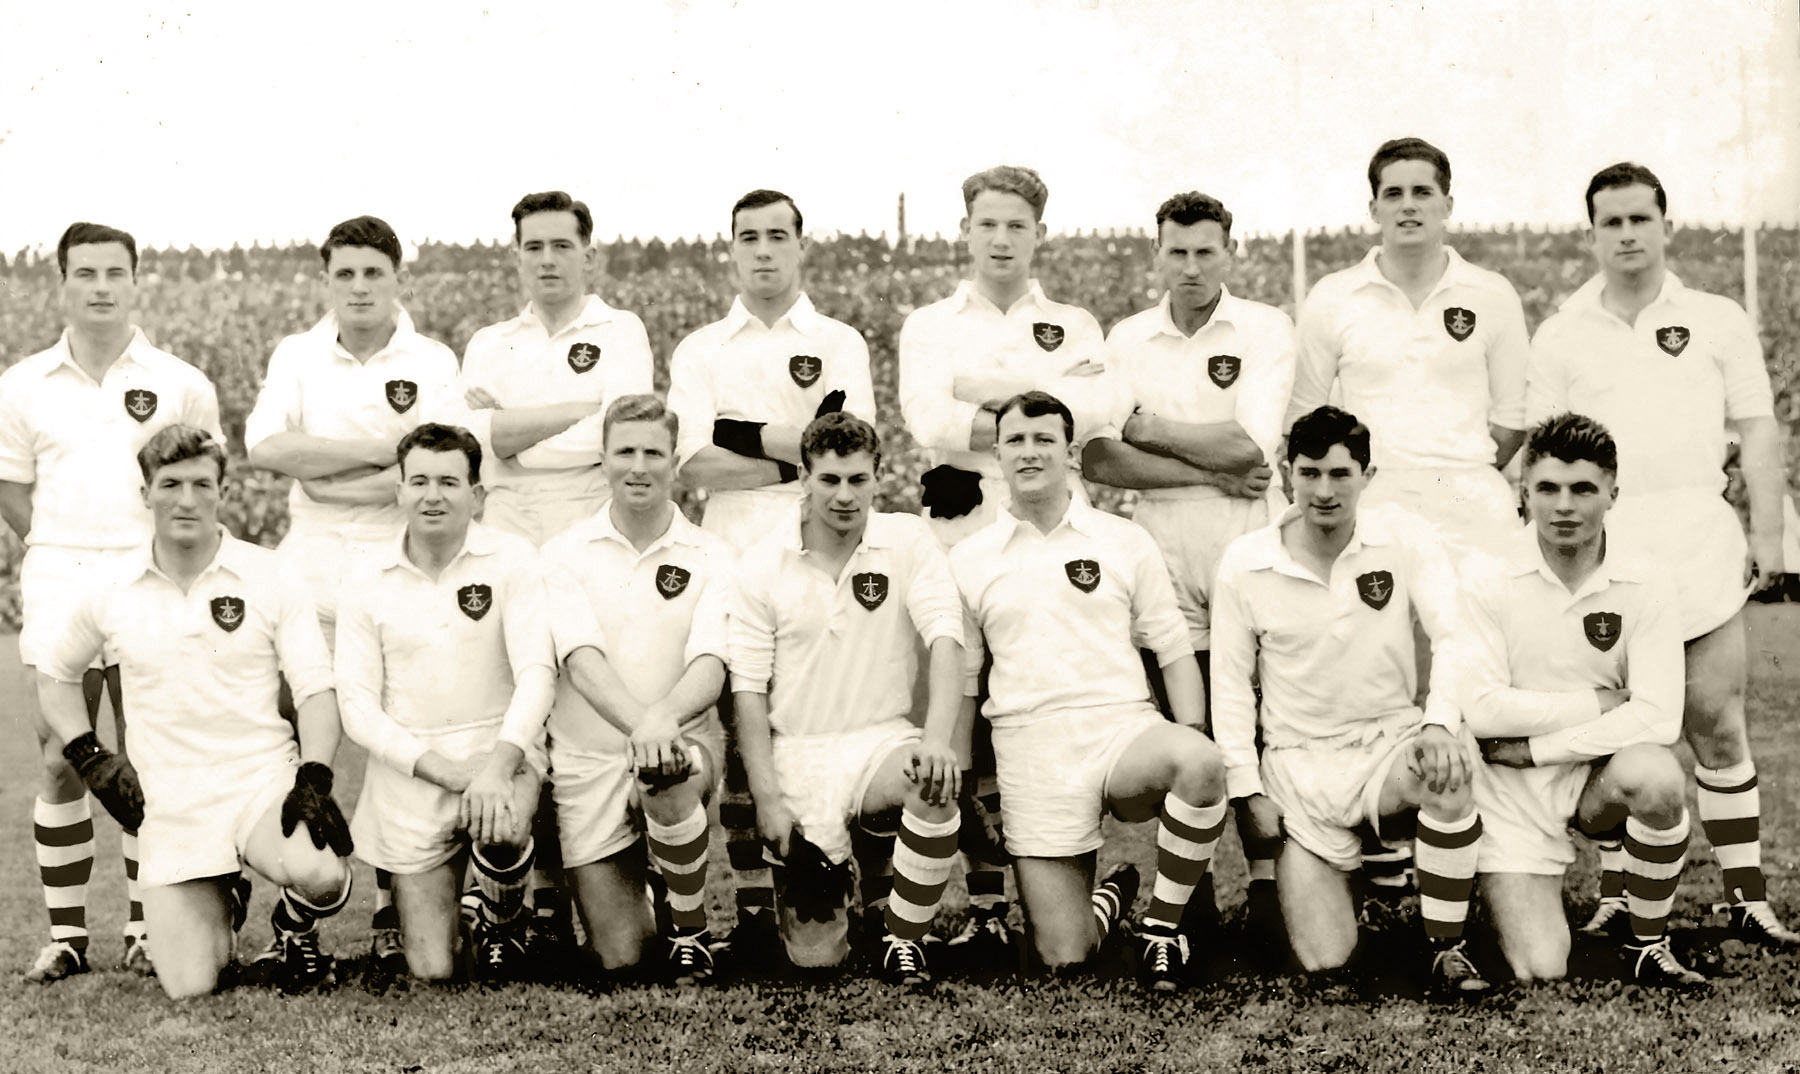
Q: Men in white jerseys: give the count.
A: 15